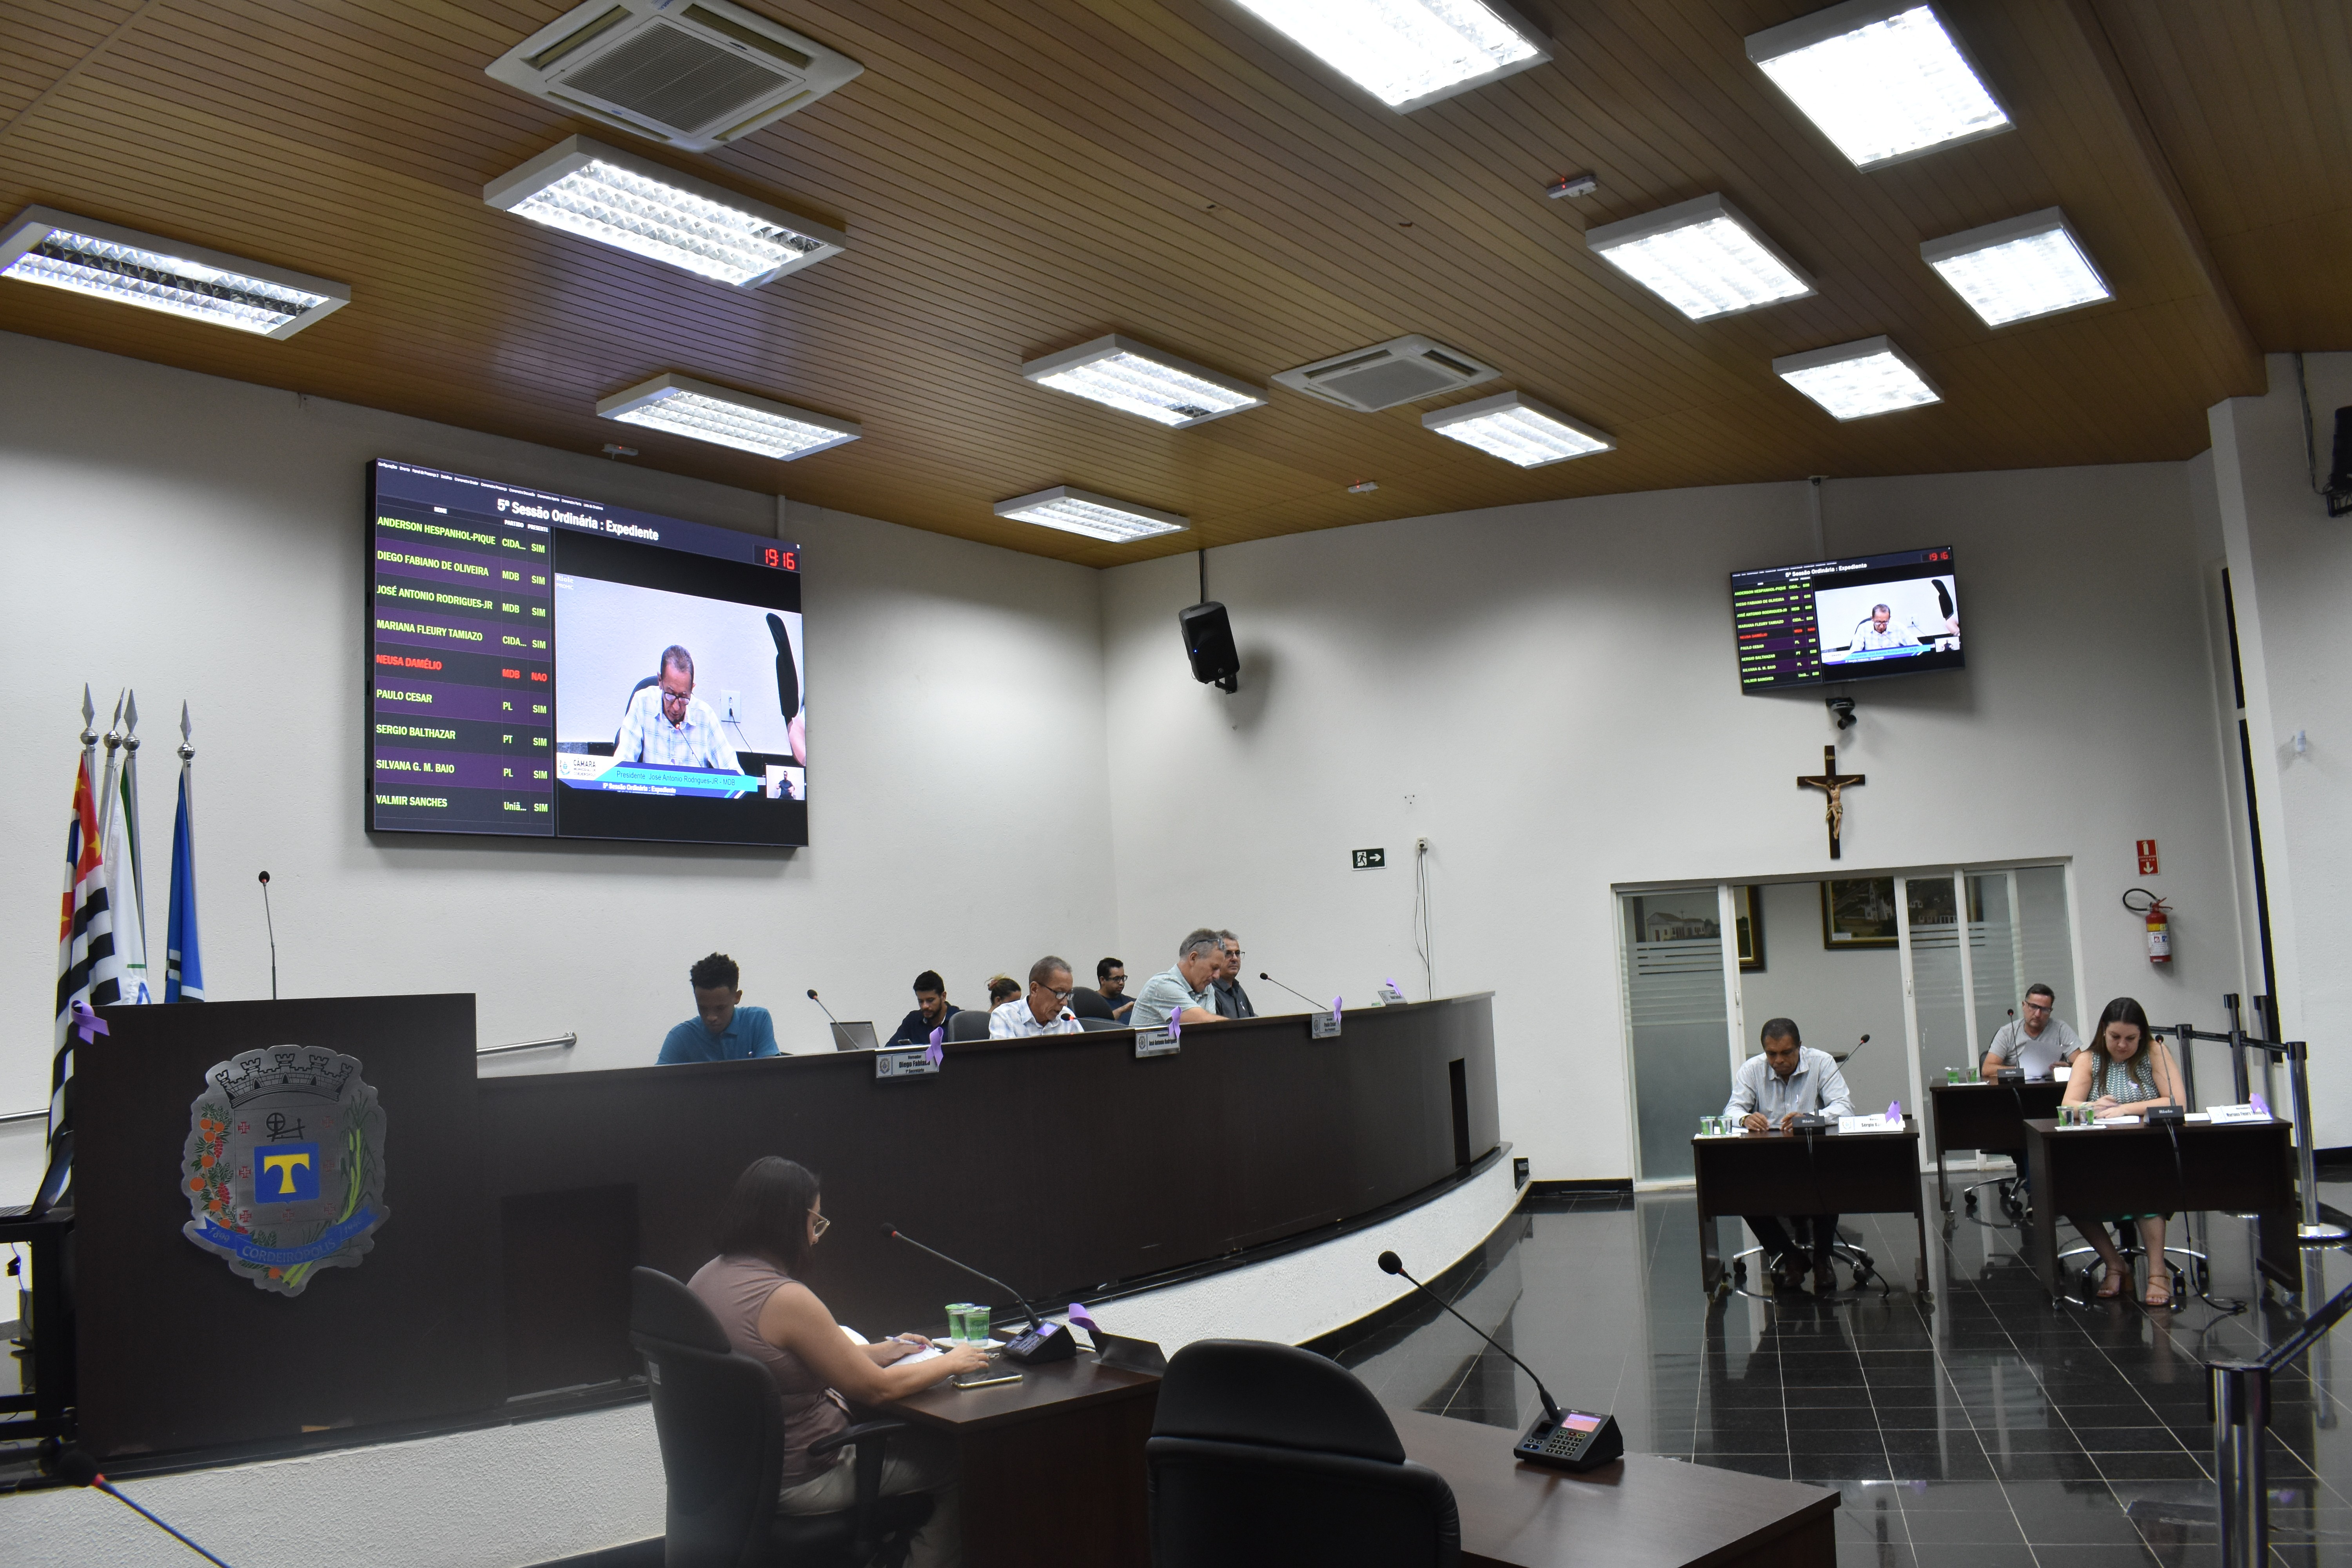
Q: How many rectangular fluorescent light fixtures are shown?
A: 11